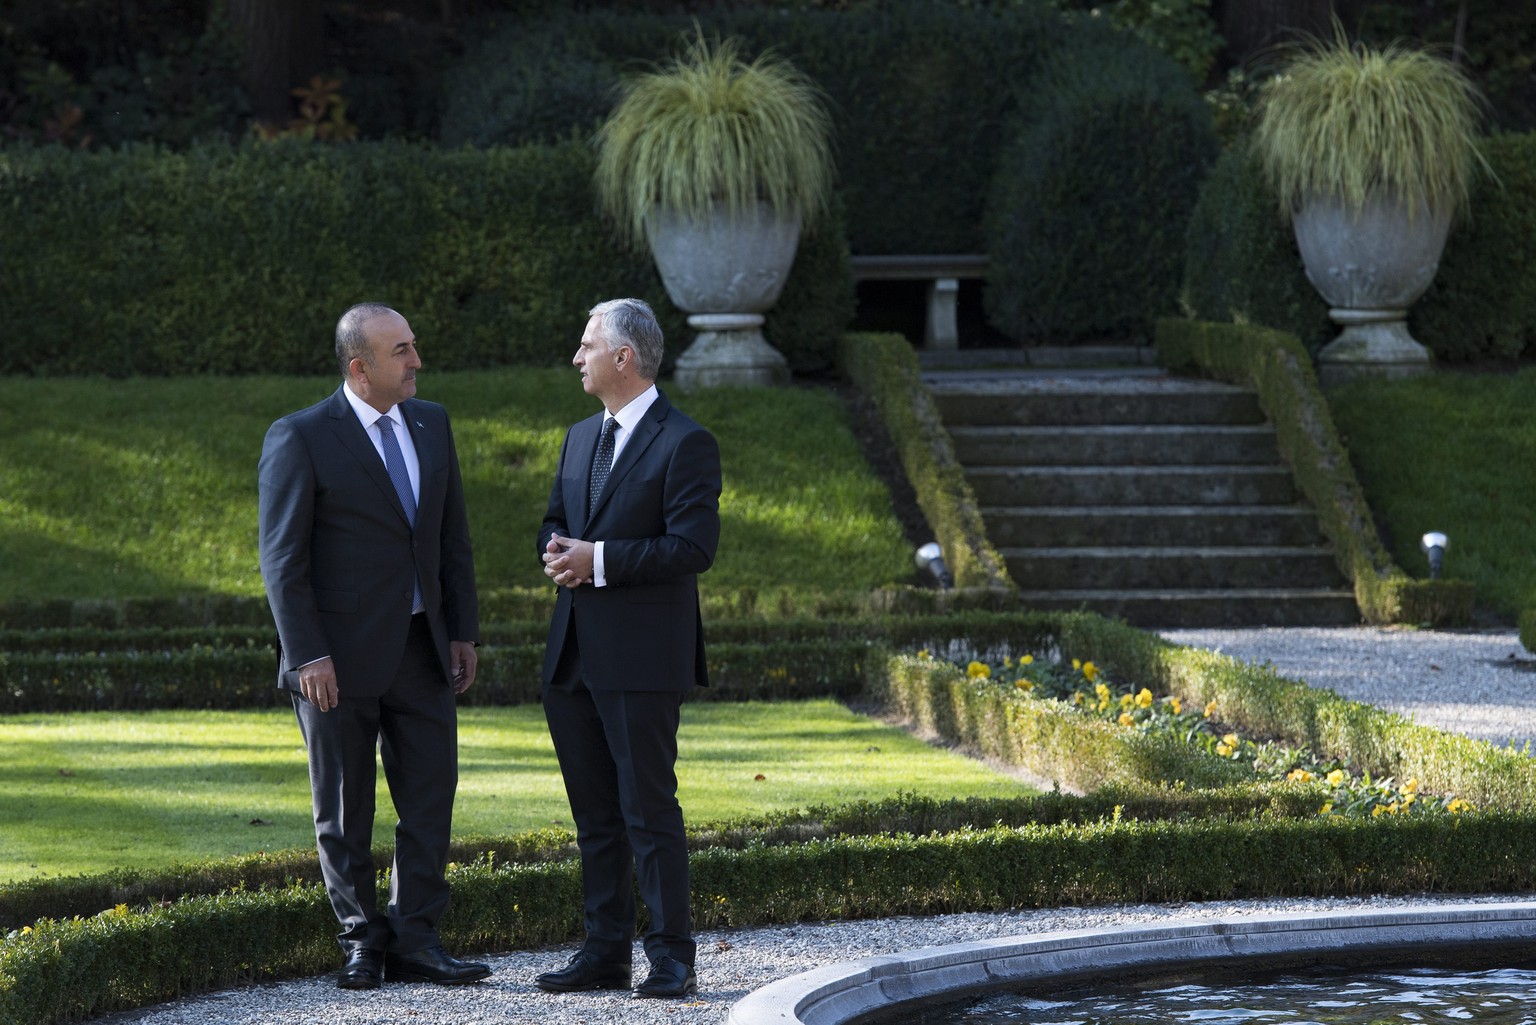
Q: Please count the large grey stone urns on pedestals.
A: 2